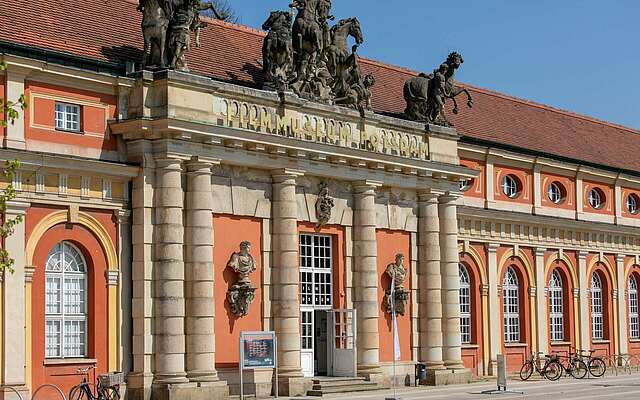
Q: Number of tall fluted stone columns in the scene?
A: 6